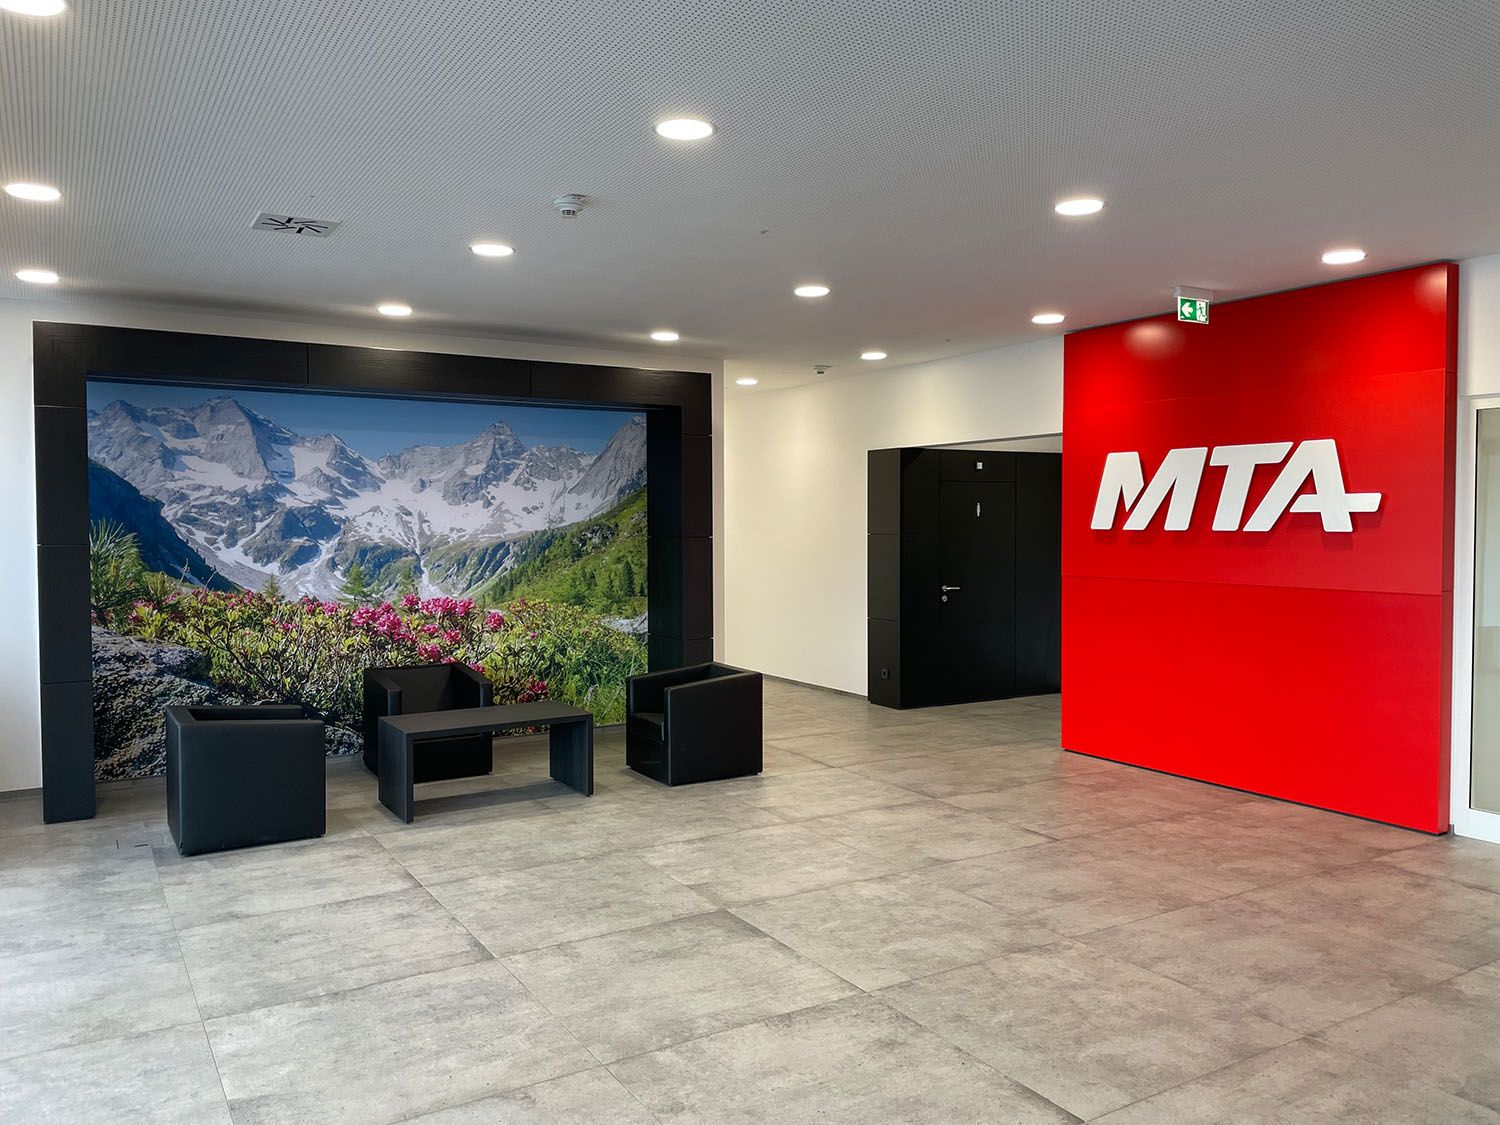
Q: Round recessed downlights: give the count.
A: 13